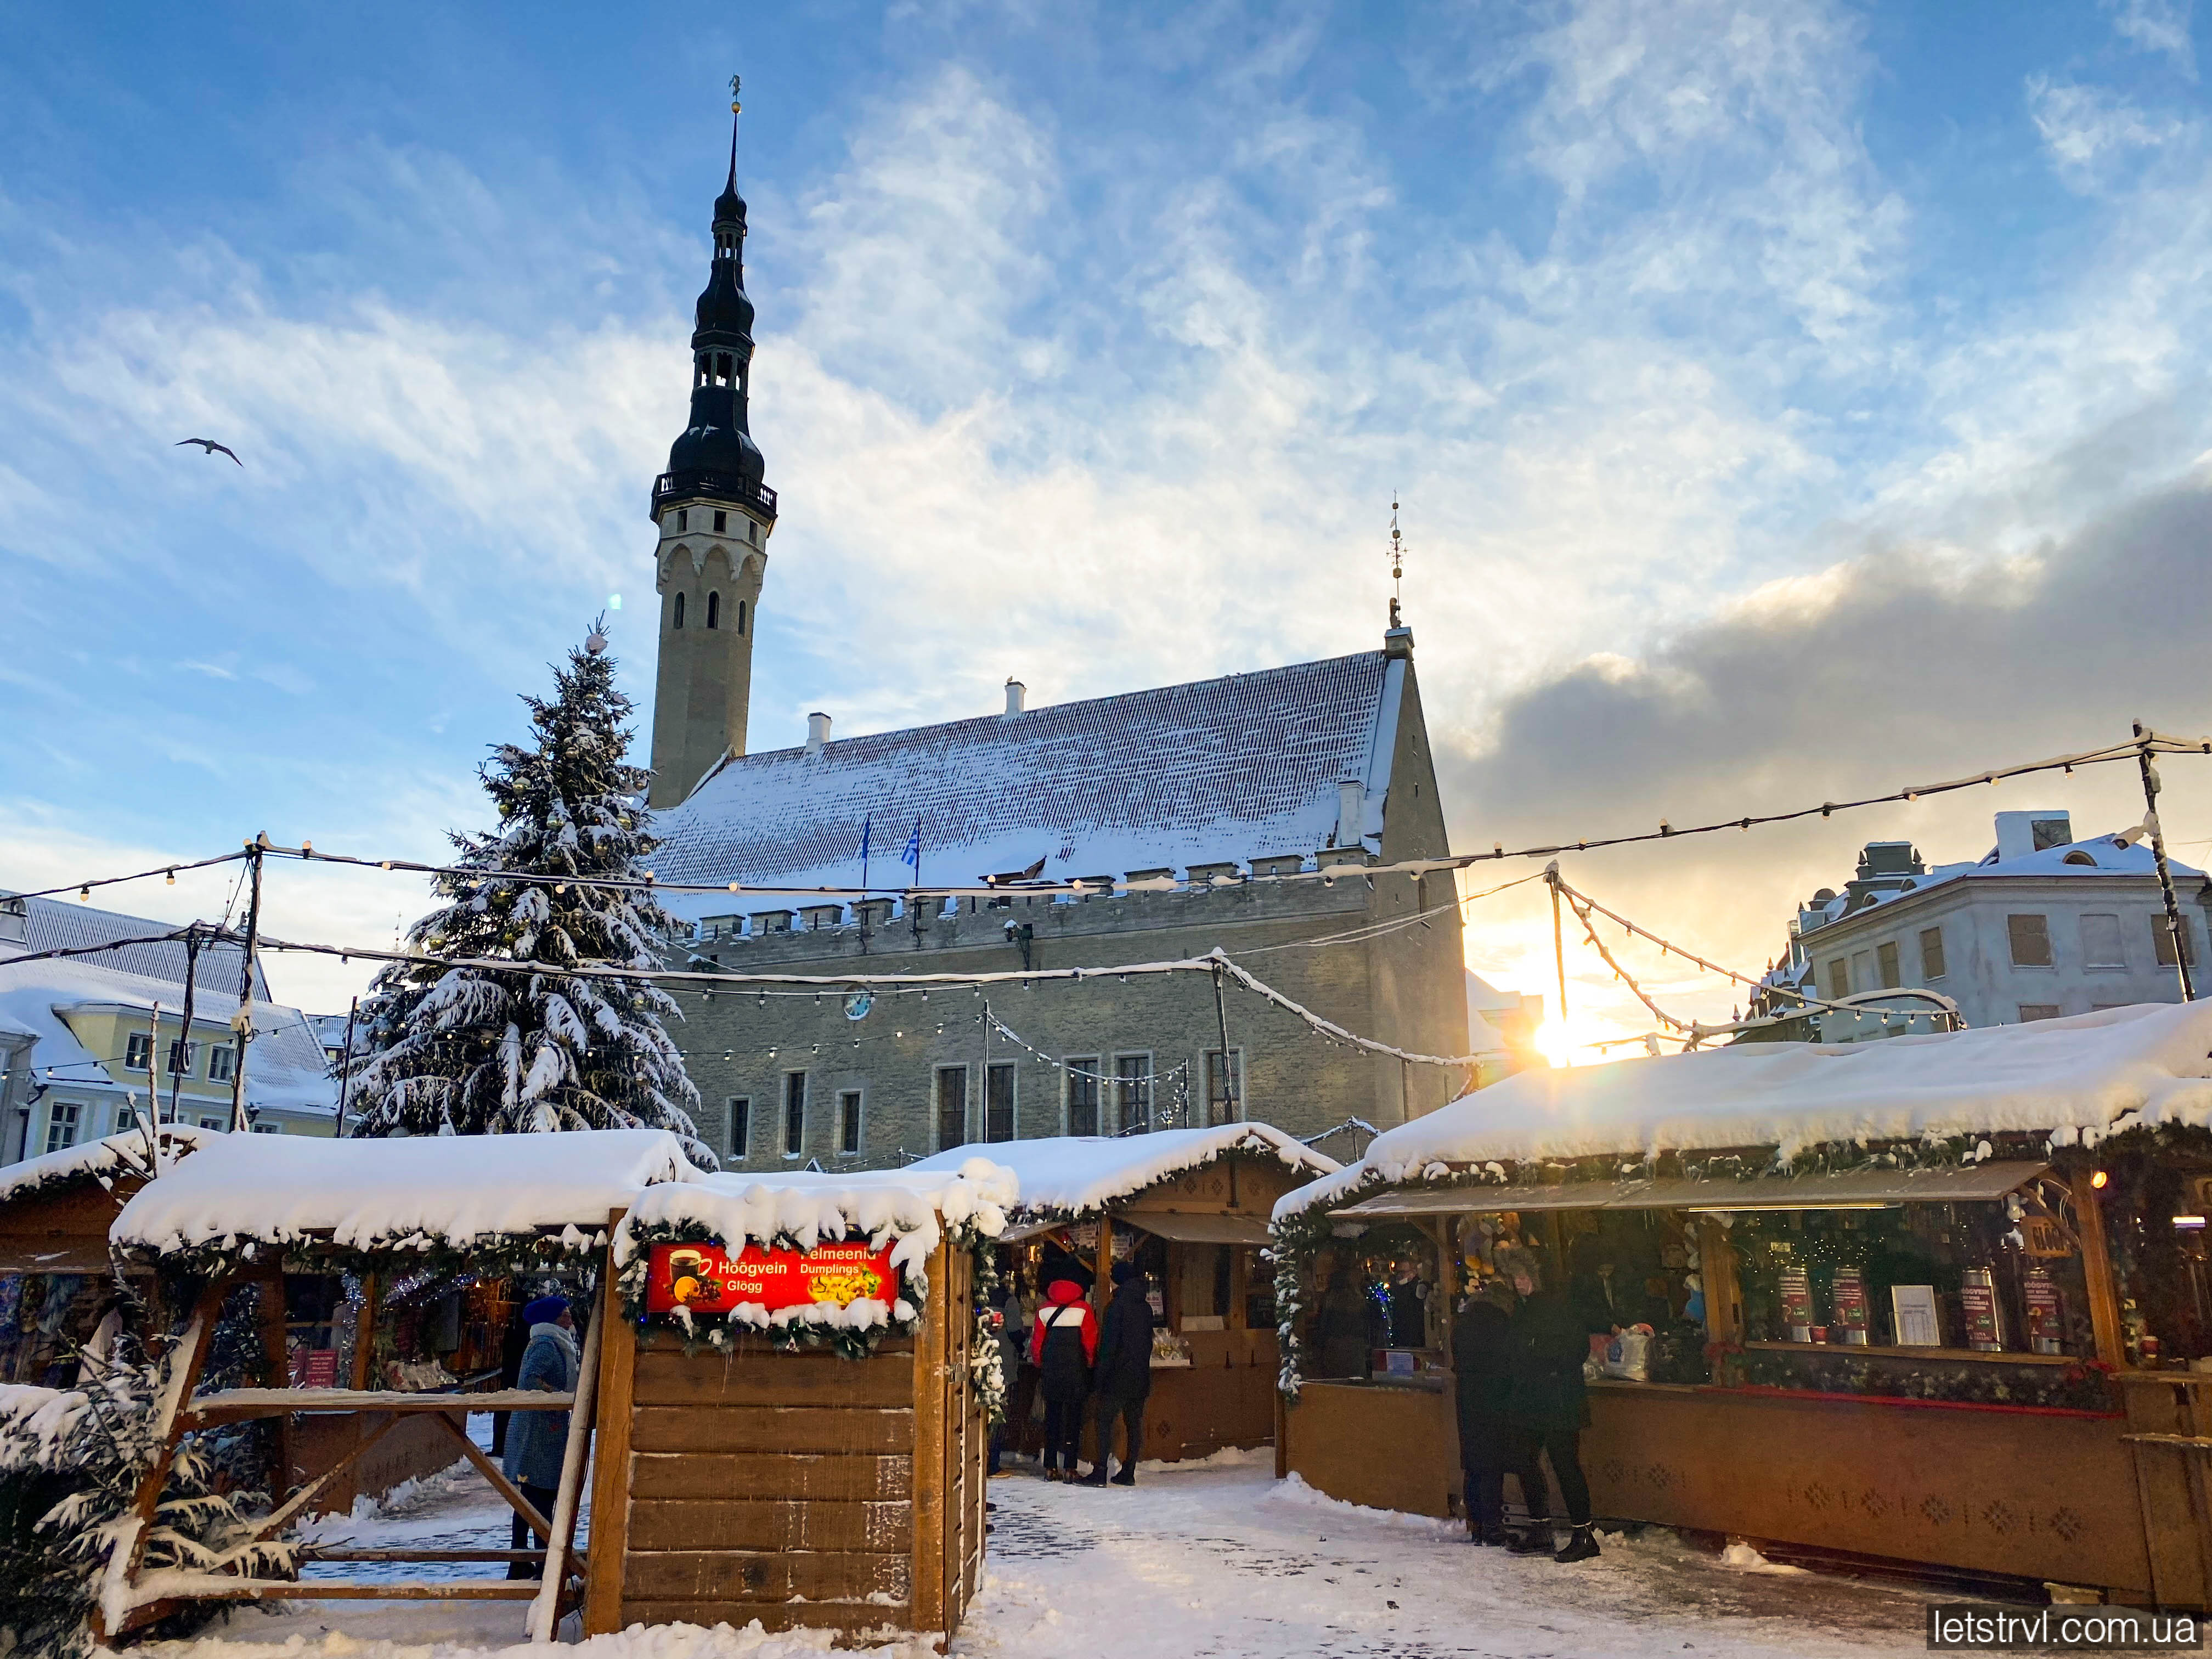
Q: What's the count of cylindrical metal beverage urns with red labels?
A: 4